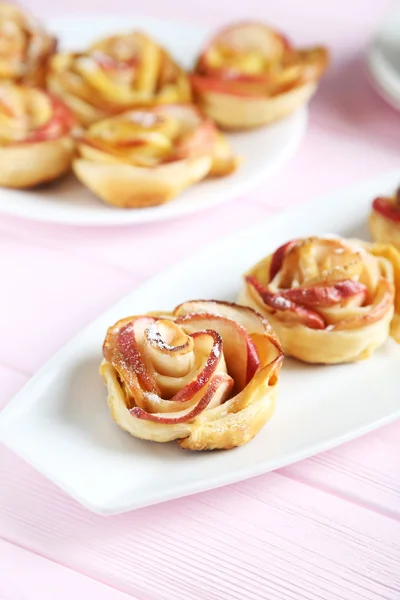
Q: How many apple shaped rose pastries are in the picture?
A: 8